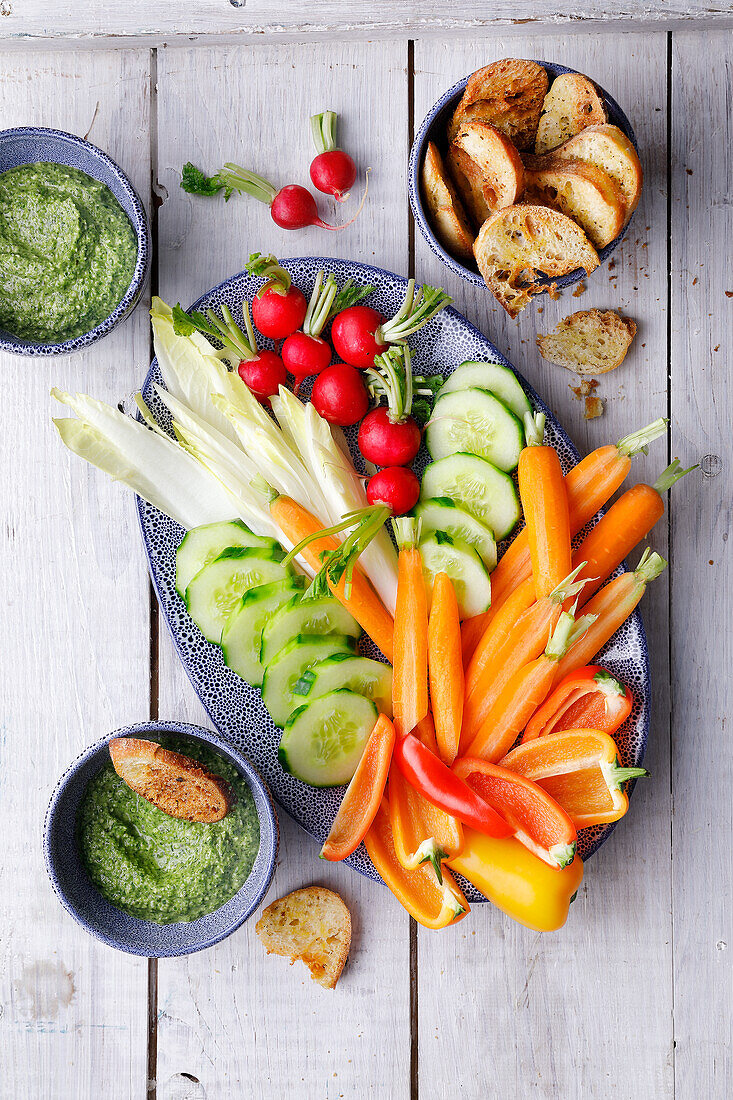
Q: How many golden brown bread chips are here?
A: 10